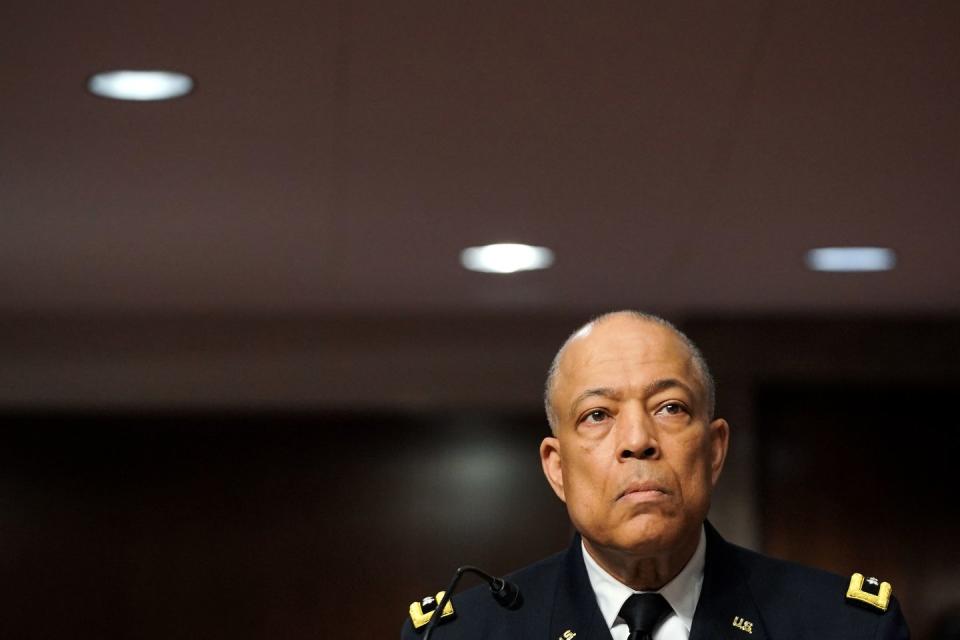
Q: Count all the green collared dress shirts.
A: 0